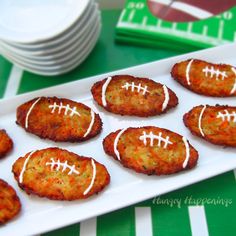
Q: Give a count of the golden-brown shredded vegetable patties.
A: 8